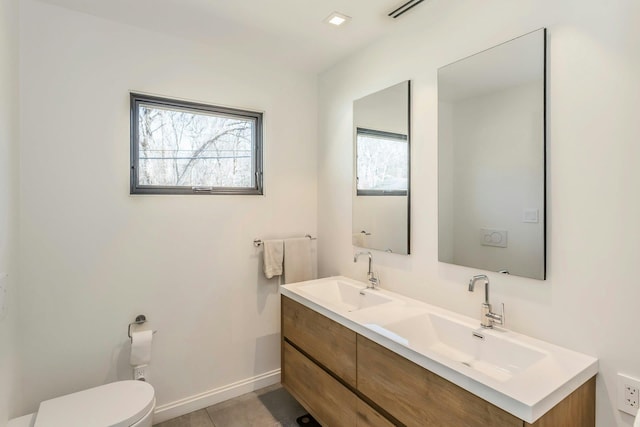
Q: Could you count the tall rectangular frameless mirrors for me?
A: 2